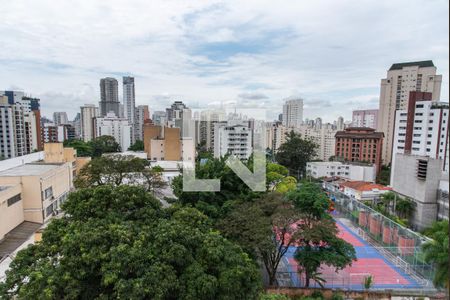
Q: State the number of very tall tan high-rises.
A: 1